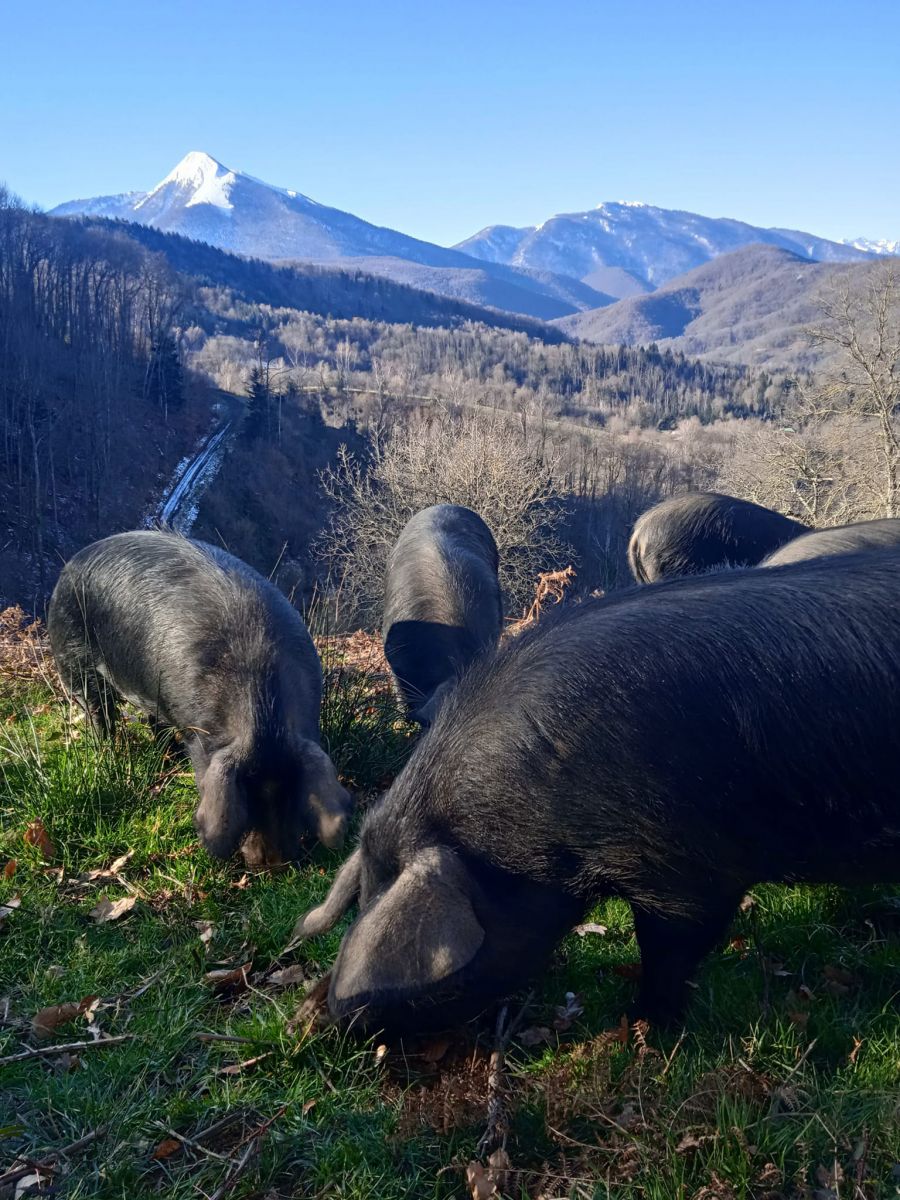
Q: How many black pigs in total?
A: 5